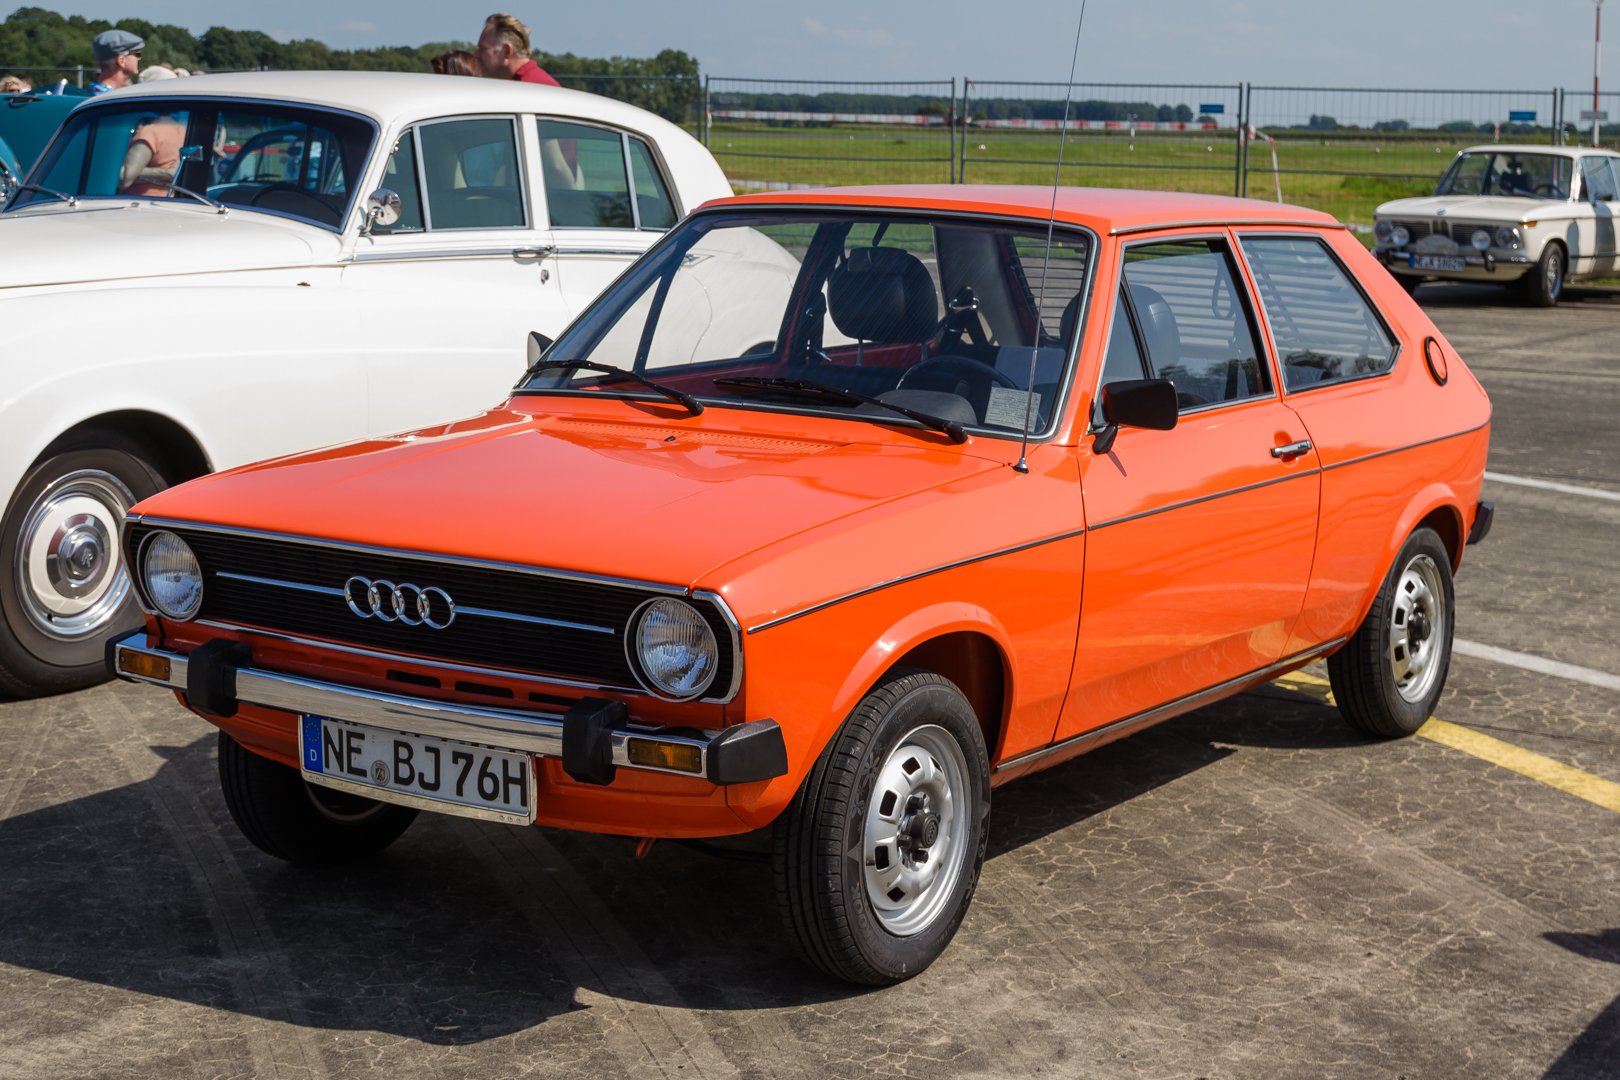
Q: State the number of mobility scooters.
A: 0